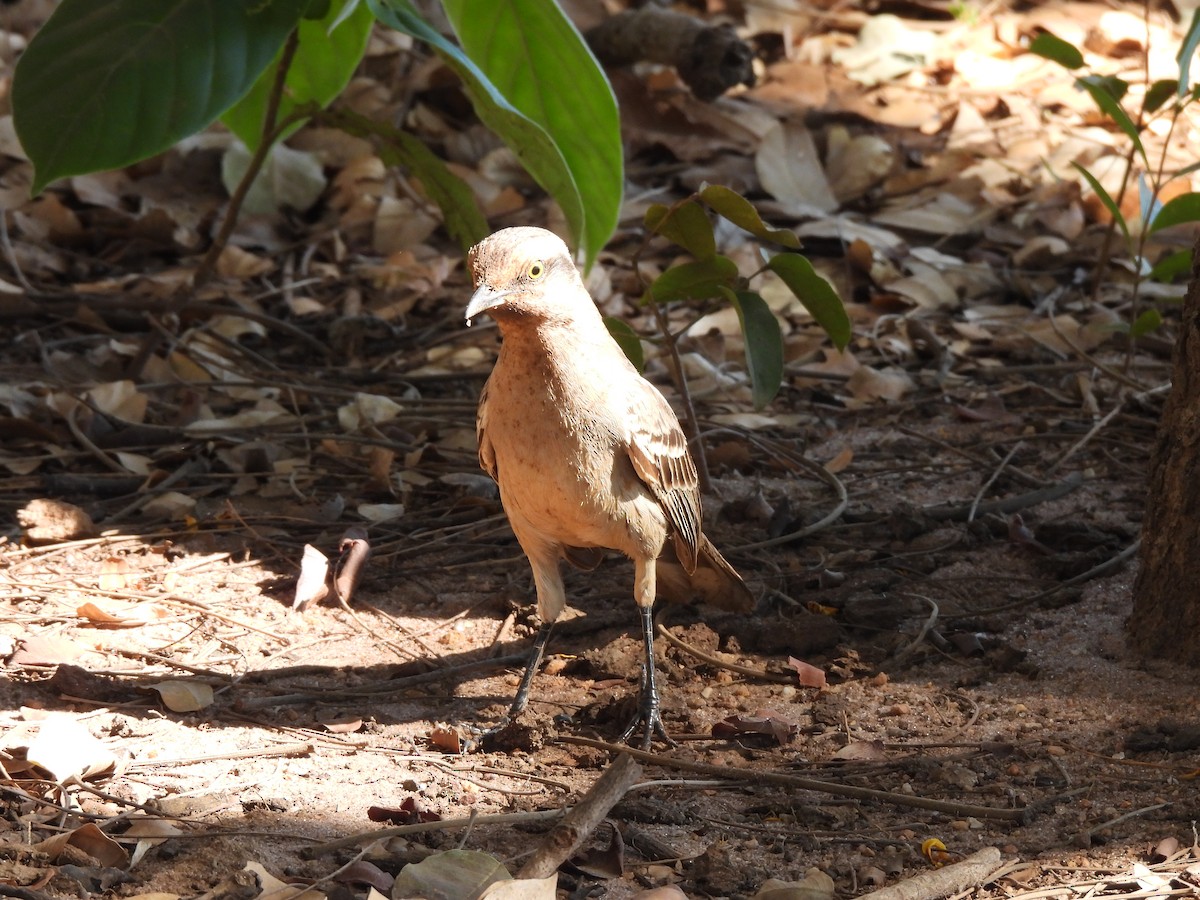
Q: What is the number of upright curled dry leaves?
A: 2